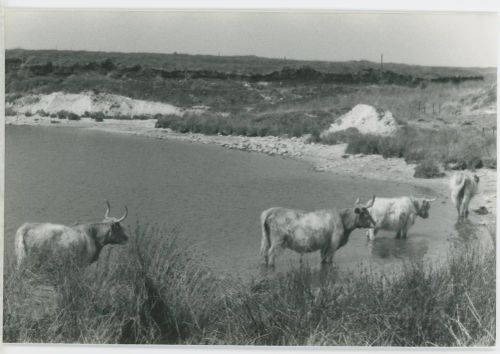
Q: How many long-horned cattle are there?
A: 4